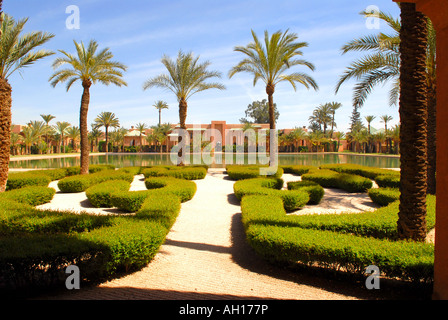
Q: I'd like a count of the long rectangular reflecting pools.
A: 1